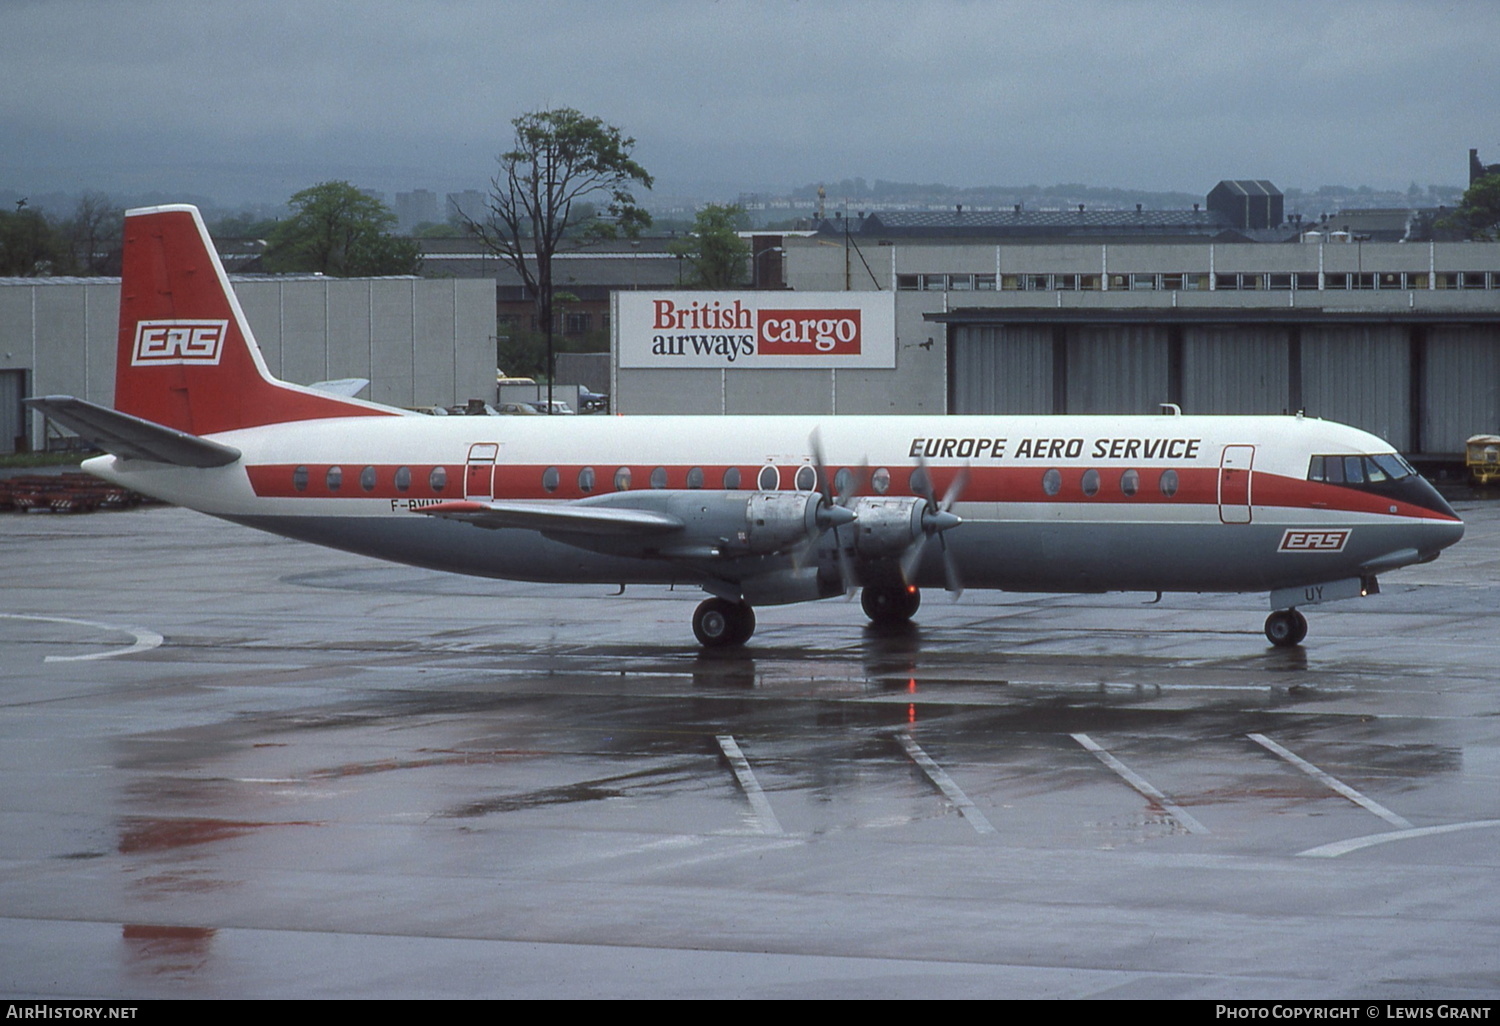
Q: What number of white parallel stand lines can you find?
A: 4